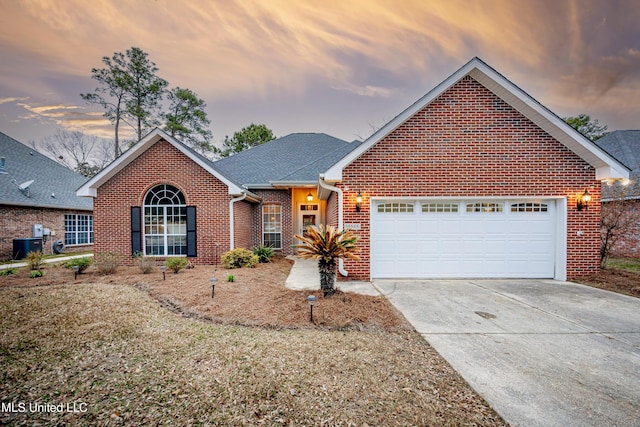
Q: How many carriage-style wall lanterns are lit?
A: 2